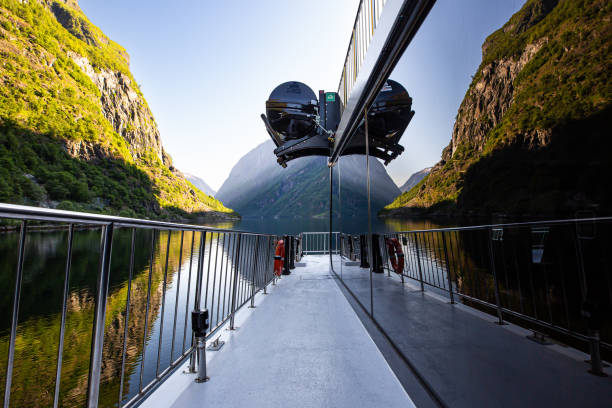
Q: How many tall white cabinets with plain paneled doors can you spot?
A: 0